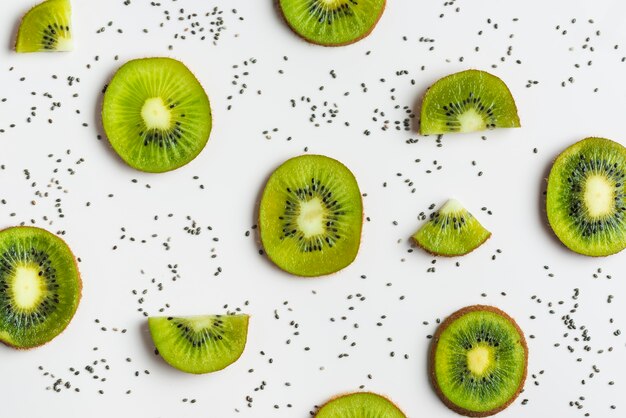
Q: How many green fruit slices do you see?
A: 11